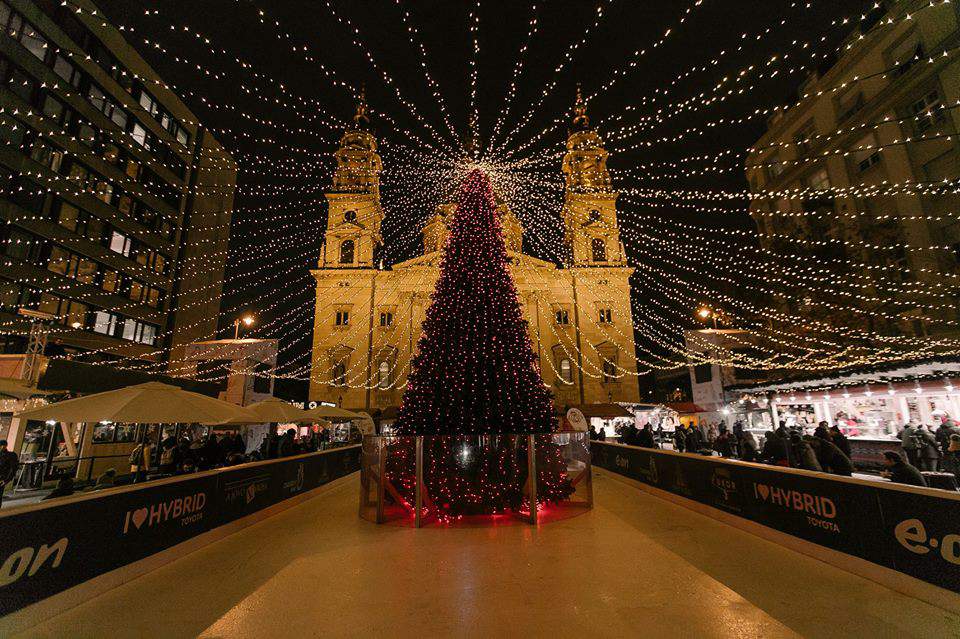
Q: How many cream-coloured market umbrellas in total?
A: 3